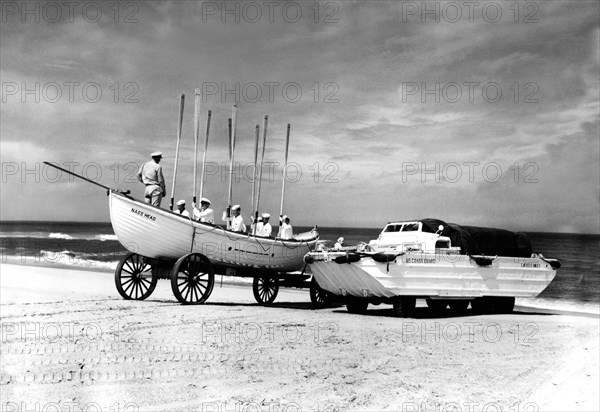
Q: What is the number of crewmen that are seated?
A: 6